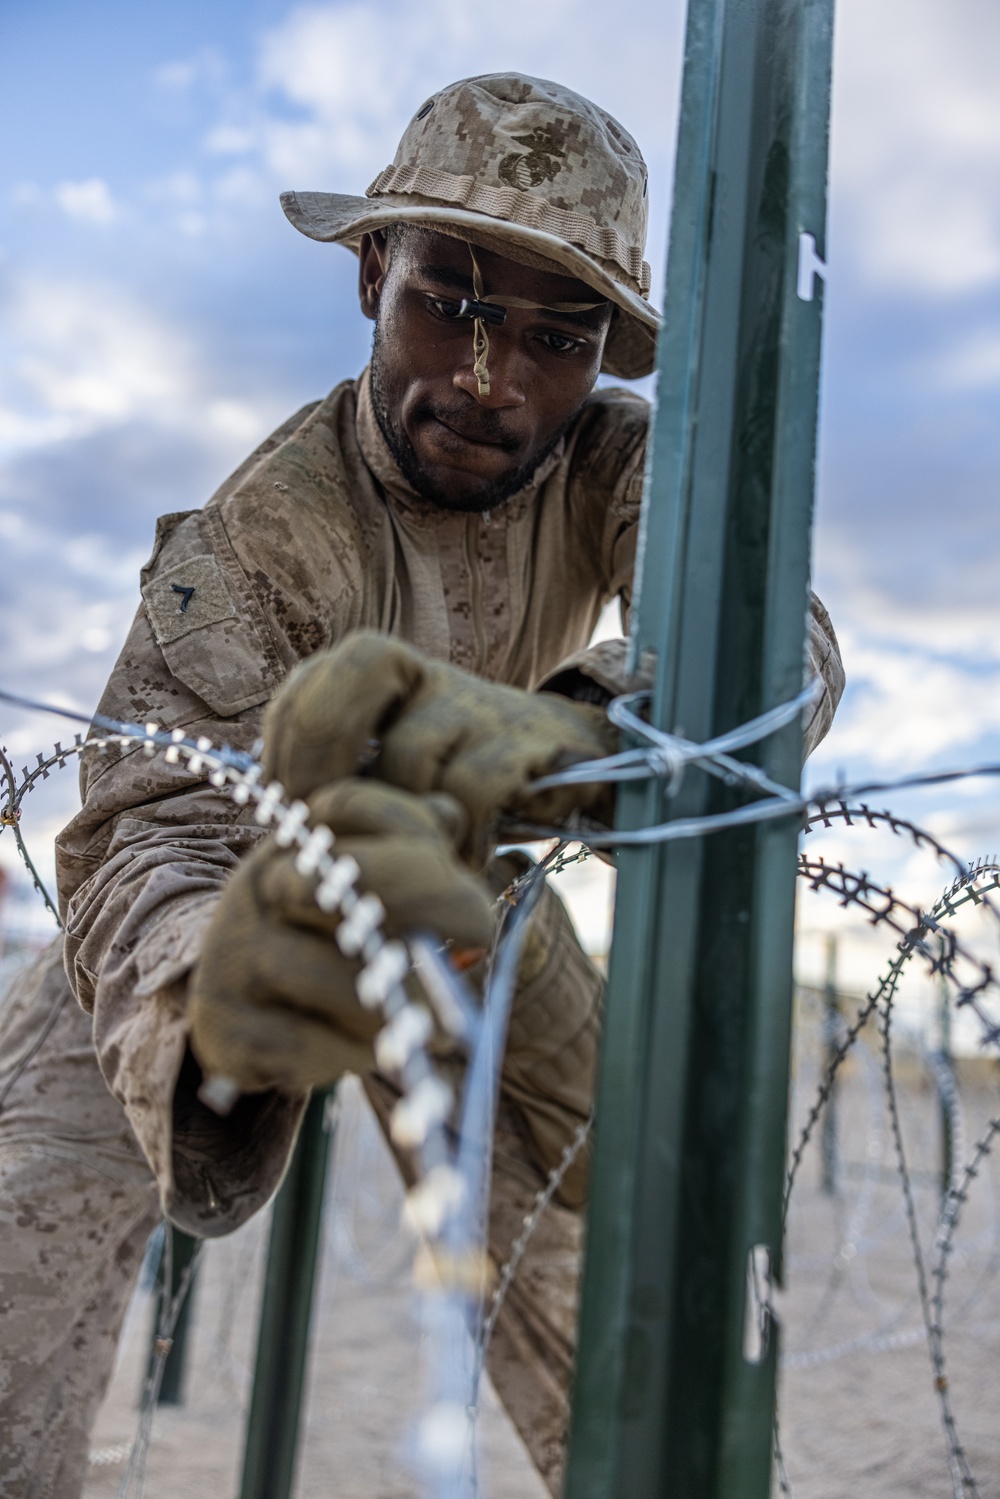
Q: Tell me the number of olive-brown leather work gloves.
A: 2